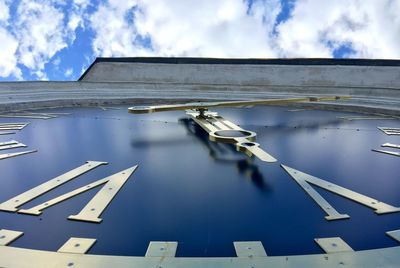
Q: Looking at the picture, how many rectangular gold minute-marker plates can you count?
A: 6